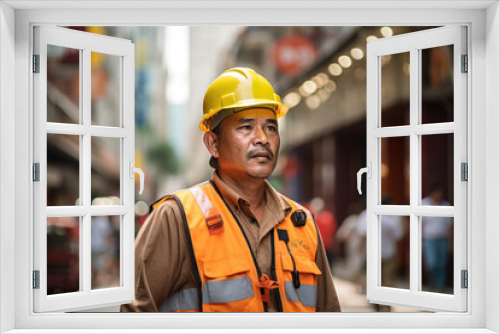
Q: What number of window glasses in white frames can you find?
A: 12